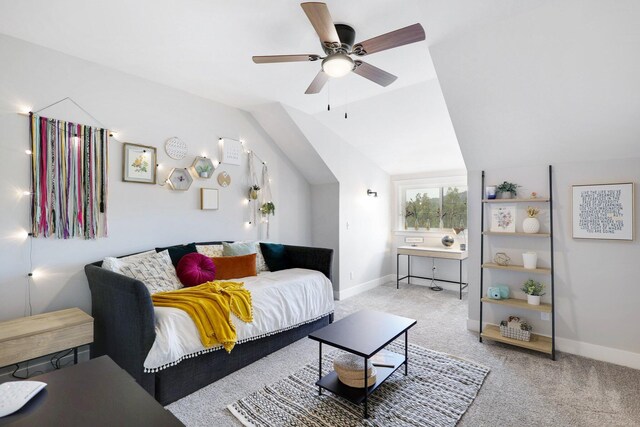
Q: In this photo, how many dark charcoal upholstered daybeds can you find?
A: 1